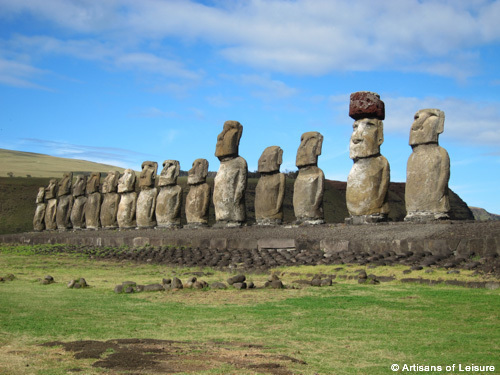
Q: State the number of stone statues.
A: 15